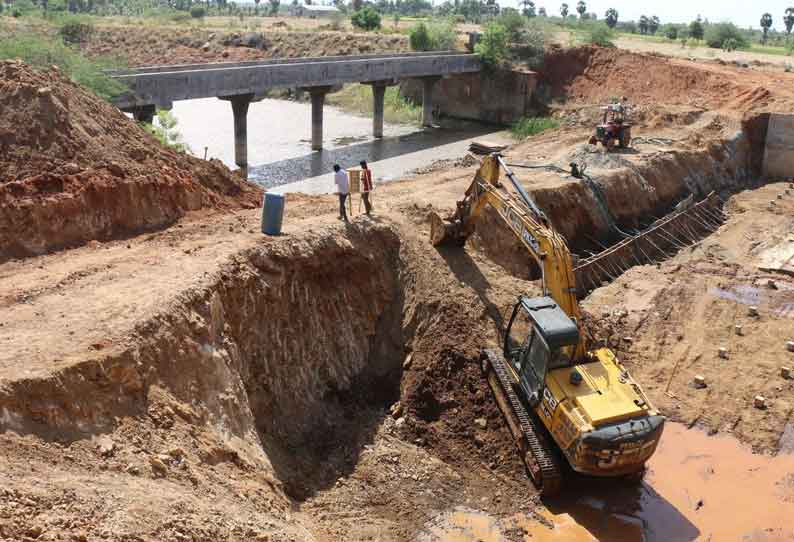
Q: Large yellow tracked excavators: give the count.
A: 1